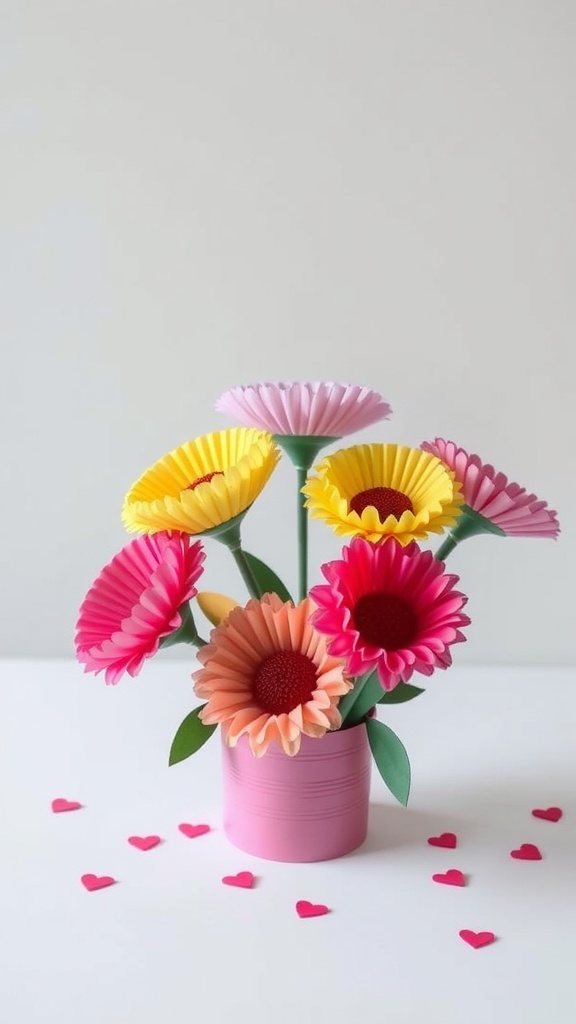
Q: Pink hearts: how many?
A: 11